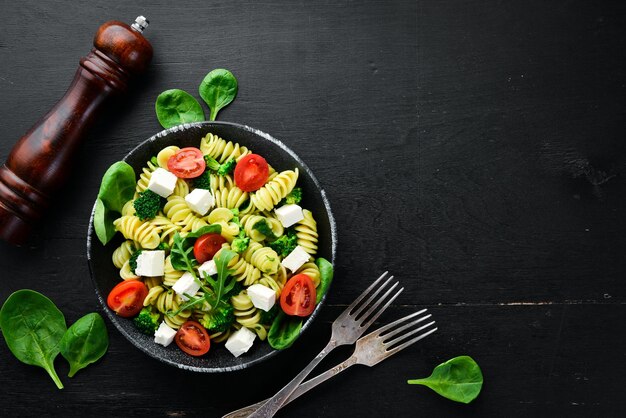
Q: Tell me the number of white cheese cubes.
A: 10